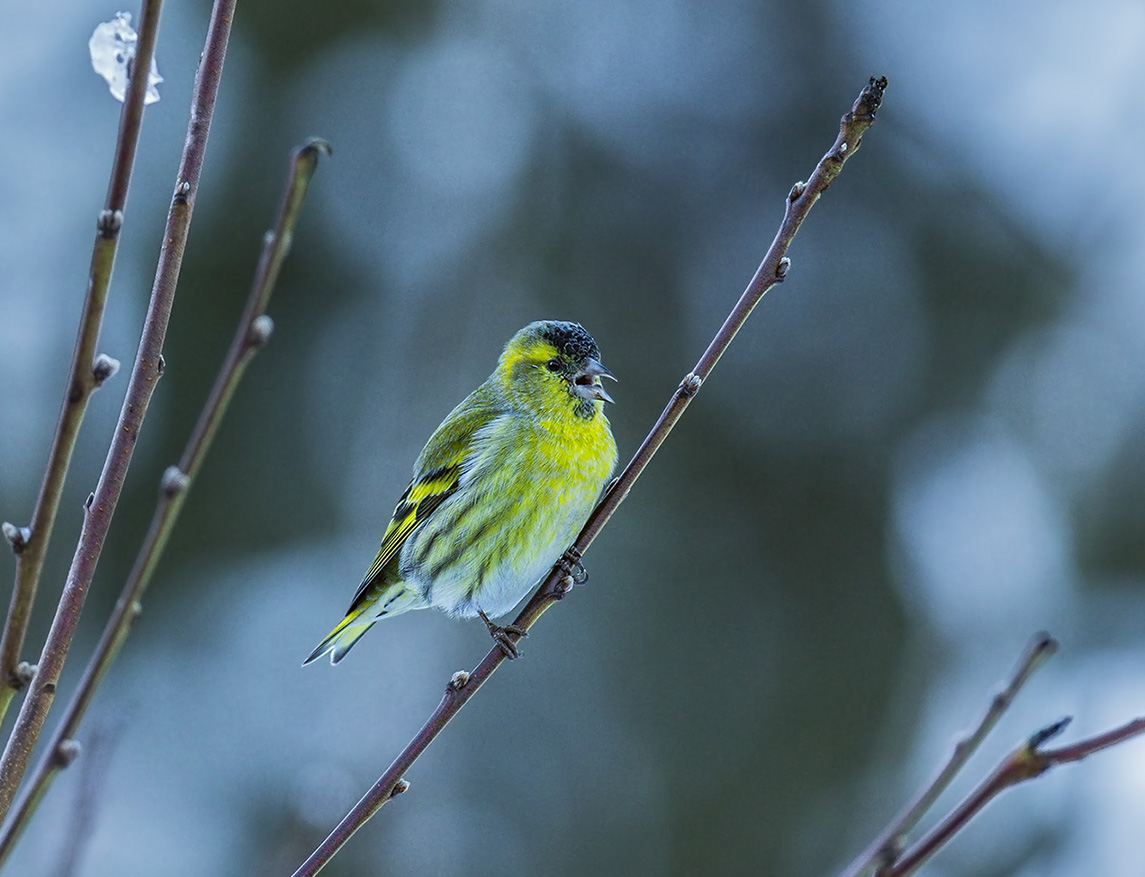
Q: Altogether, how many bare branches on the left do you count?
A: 3